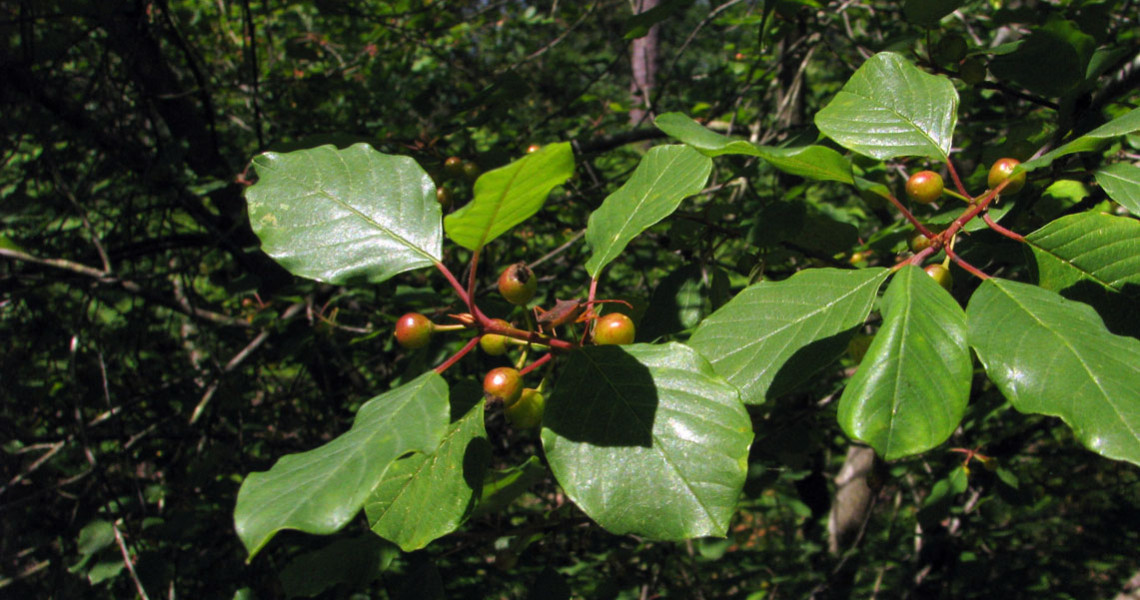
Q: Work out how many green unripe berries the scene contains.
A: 2